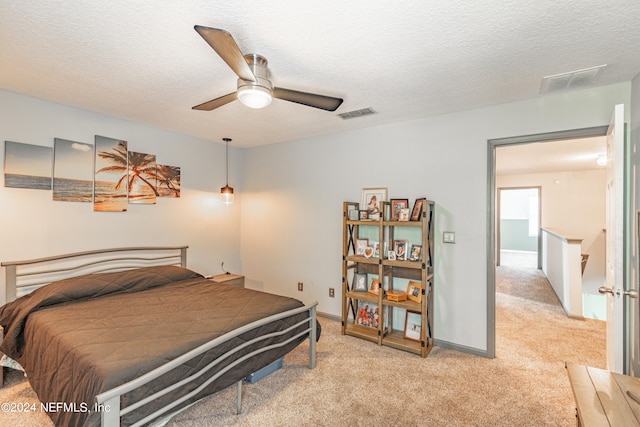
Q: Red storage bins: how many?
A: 0